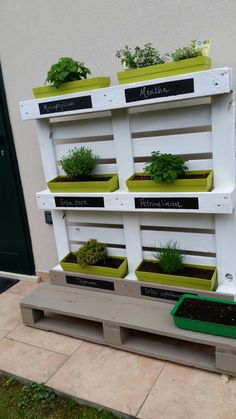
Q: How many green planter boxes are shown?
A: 7